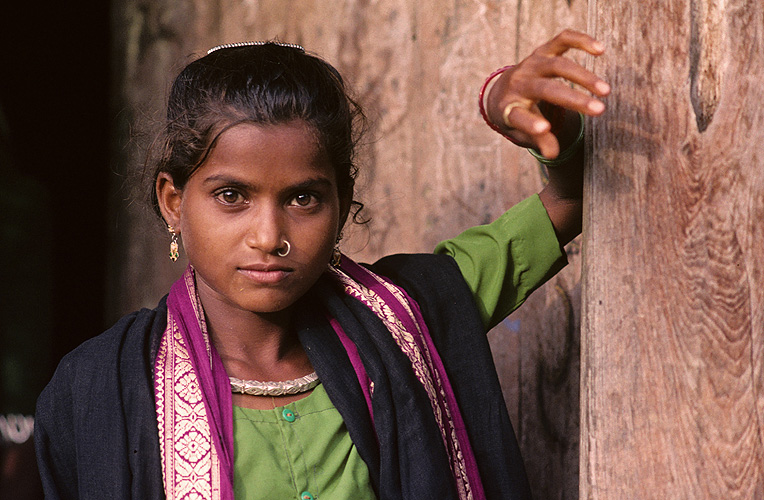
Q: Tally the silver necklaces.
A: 1